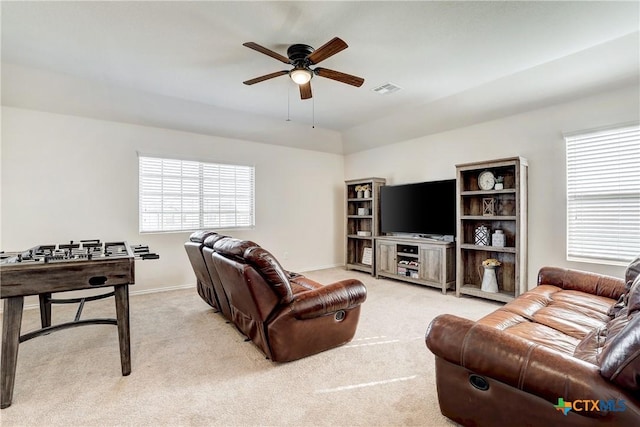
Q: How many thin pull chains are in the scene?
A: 2